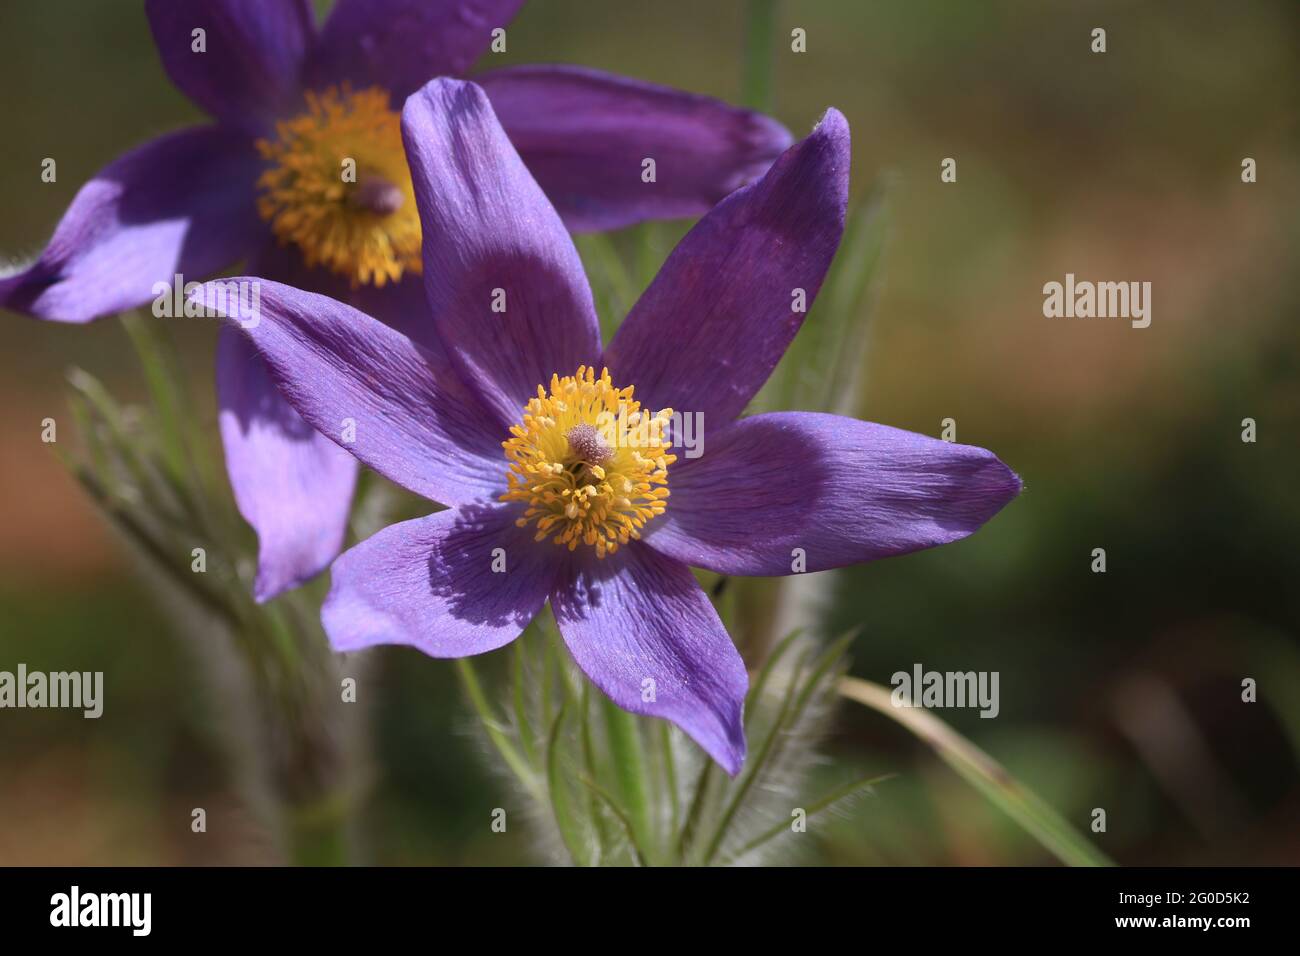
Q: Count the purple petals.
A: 11